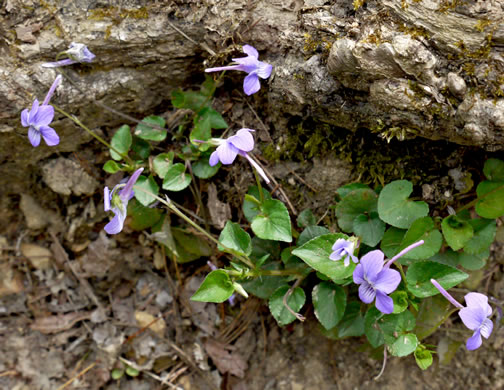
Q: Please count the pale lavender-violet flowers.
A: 8